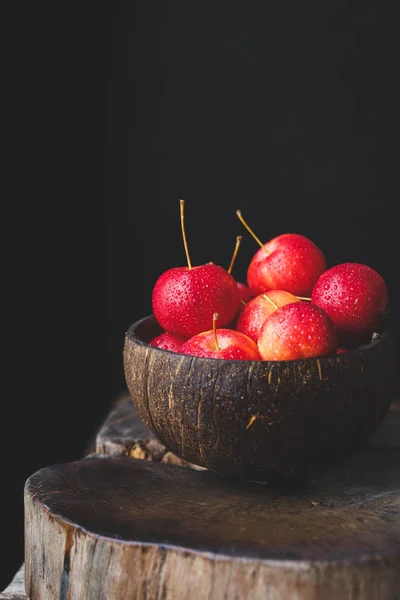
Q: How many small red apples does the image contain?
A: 8